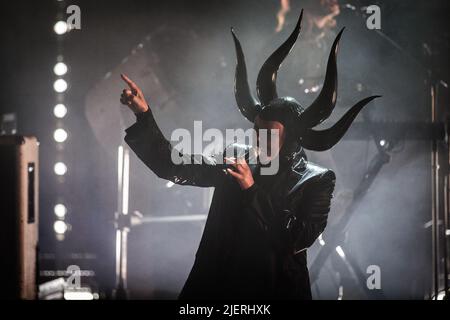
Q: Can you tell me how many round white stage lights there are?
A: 8